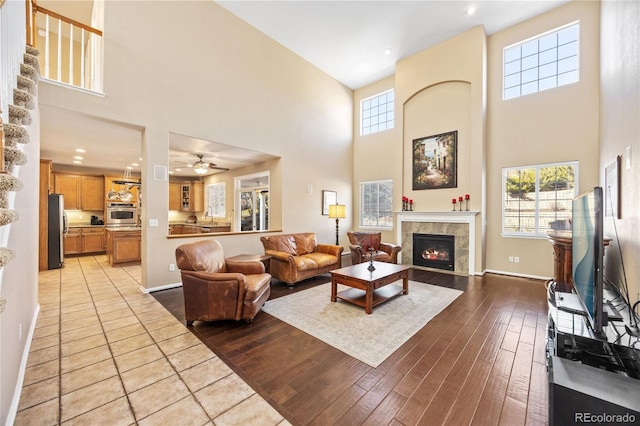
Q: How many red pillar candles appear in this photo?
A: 6